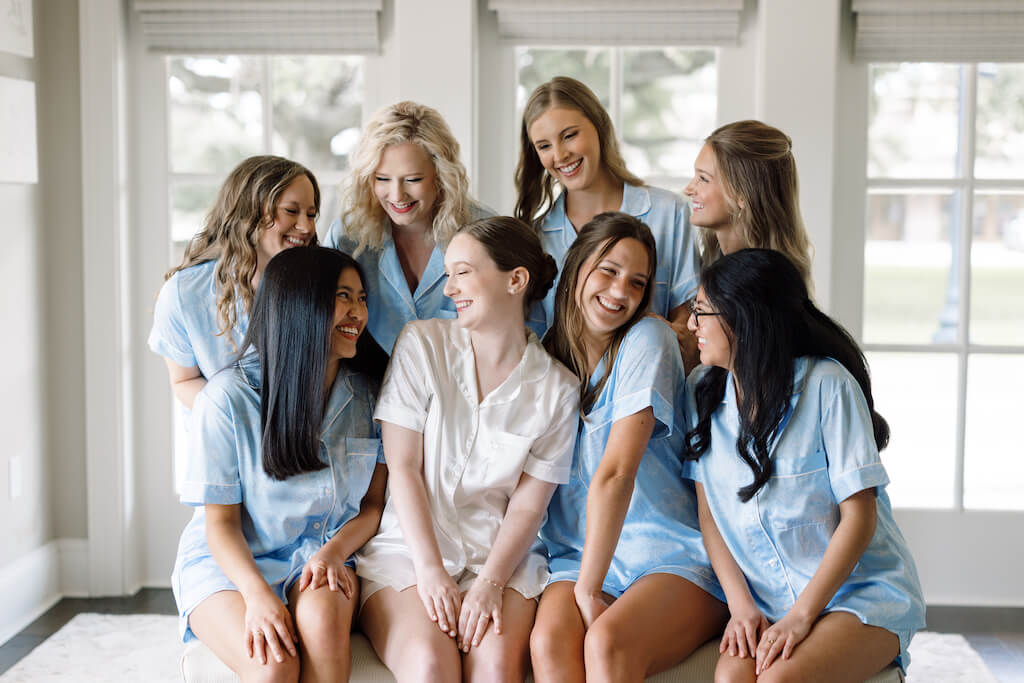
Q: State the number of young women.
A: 8